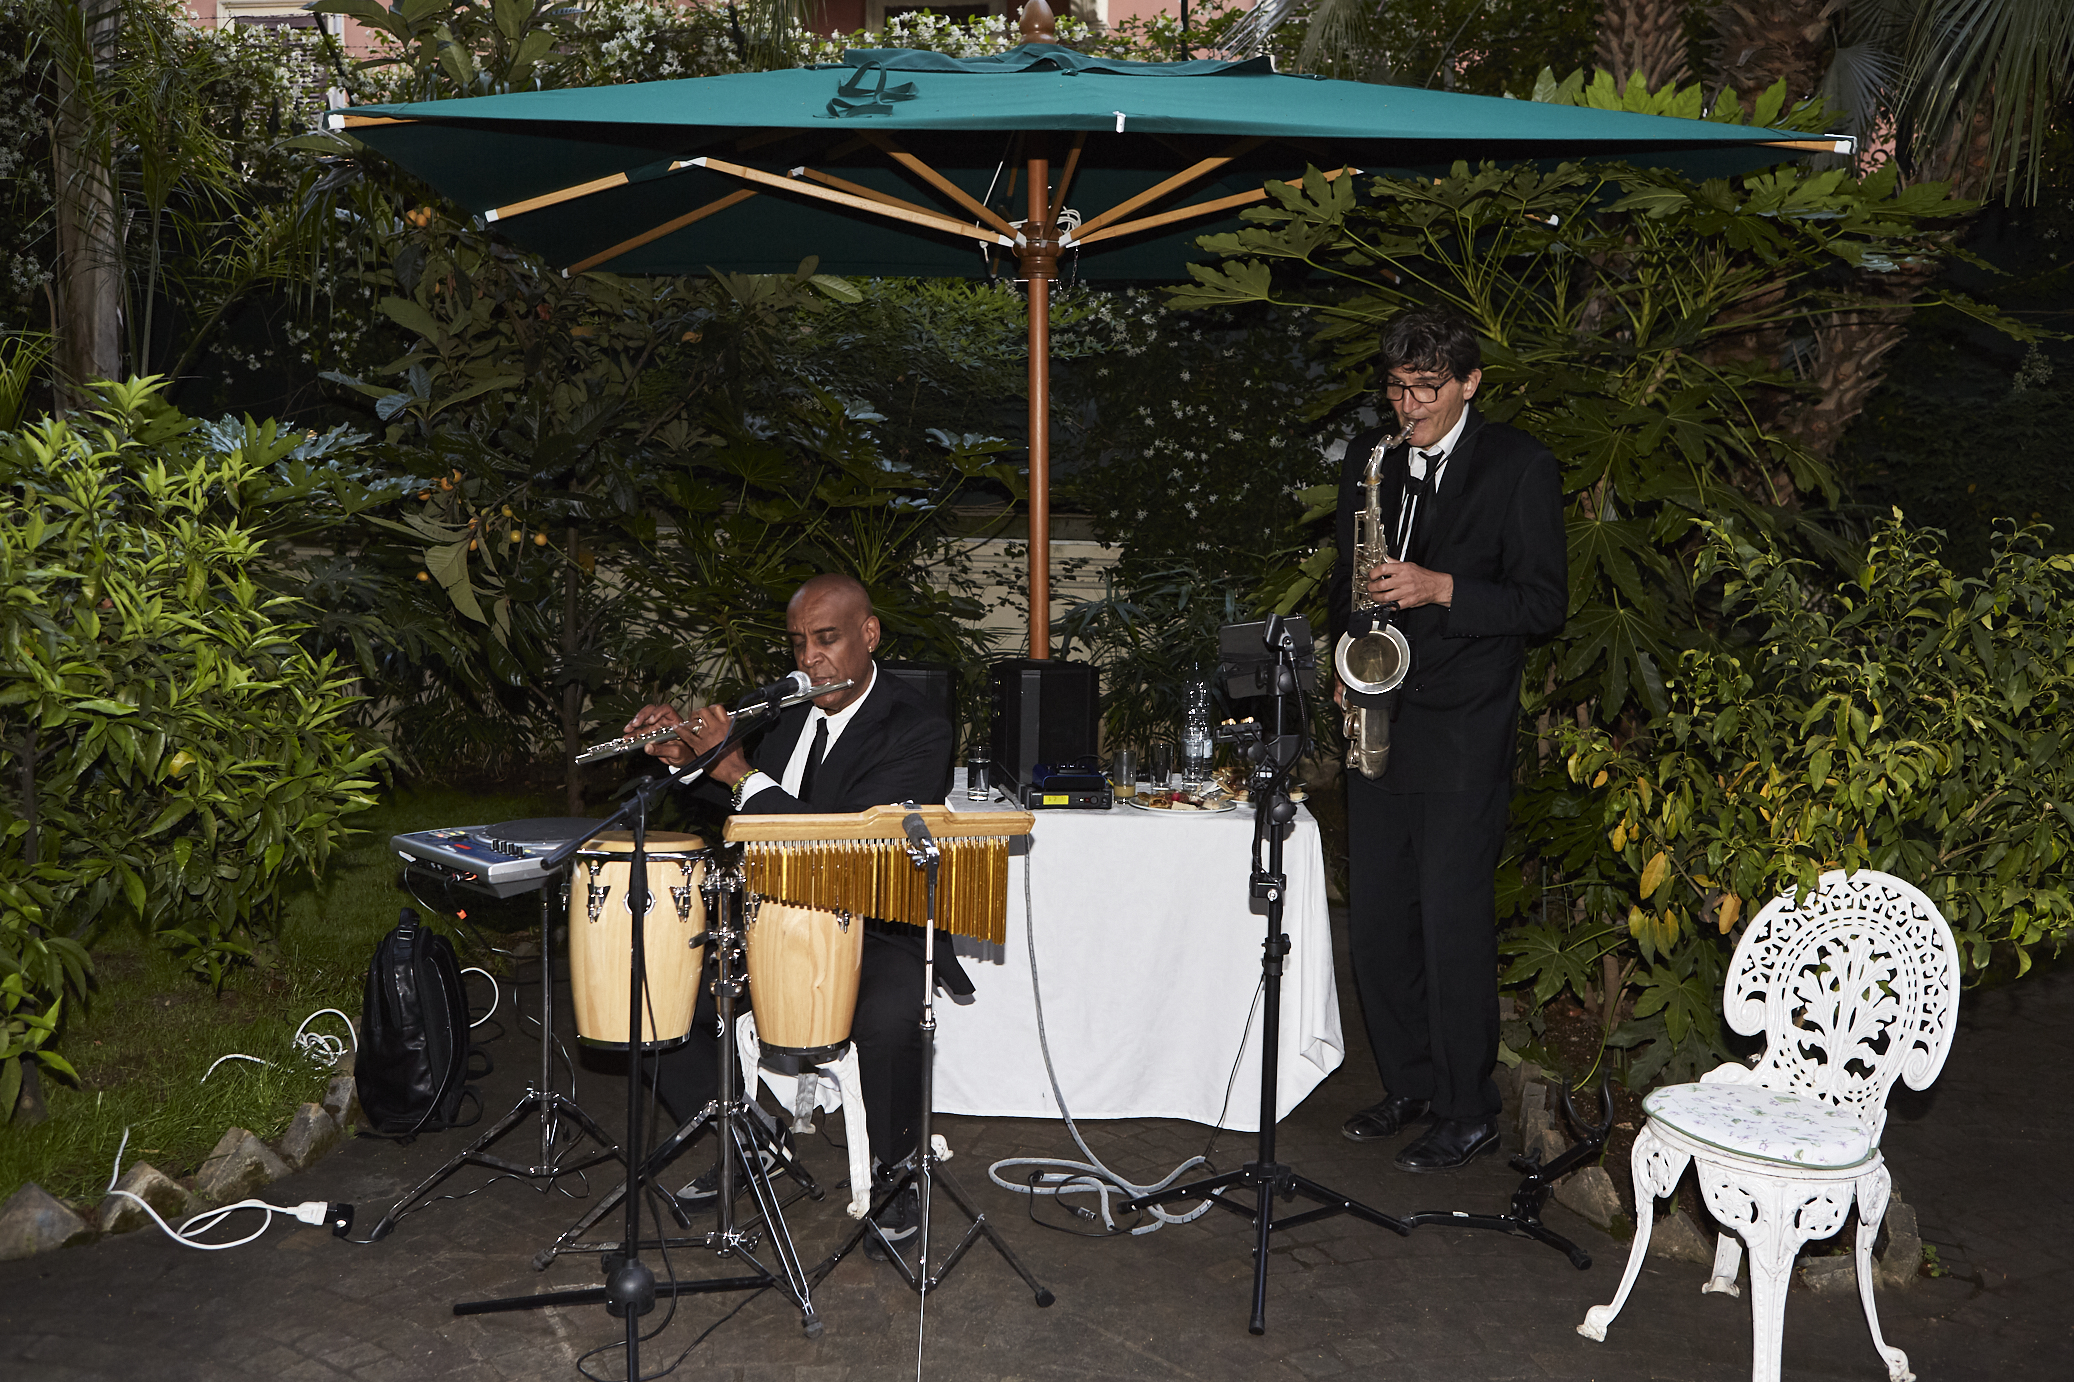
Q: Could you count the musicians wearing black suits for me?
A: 2